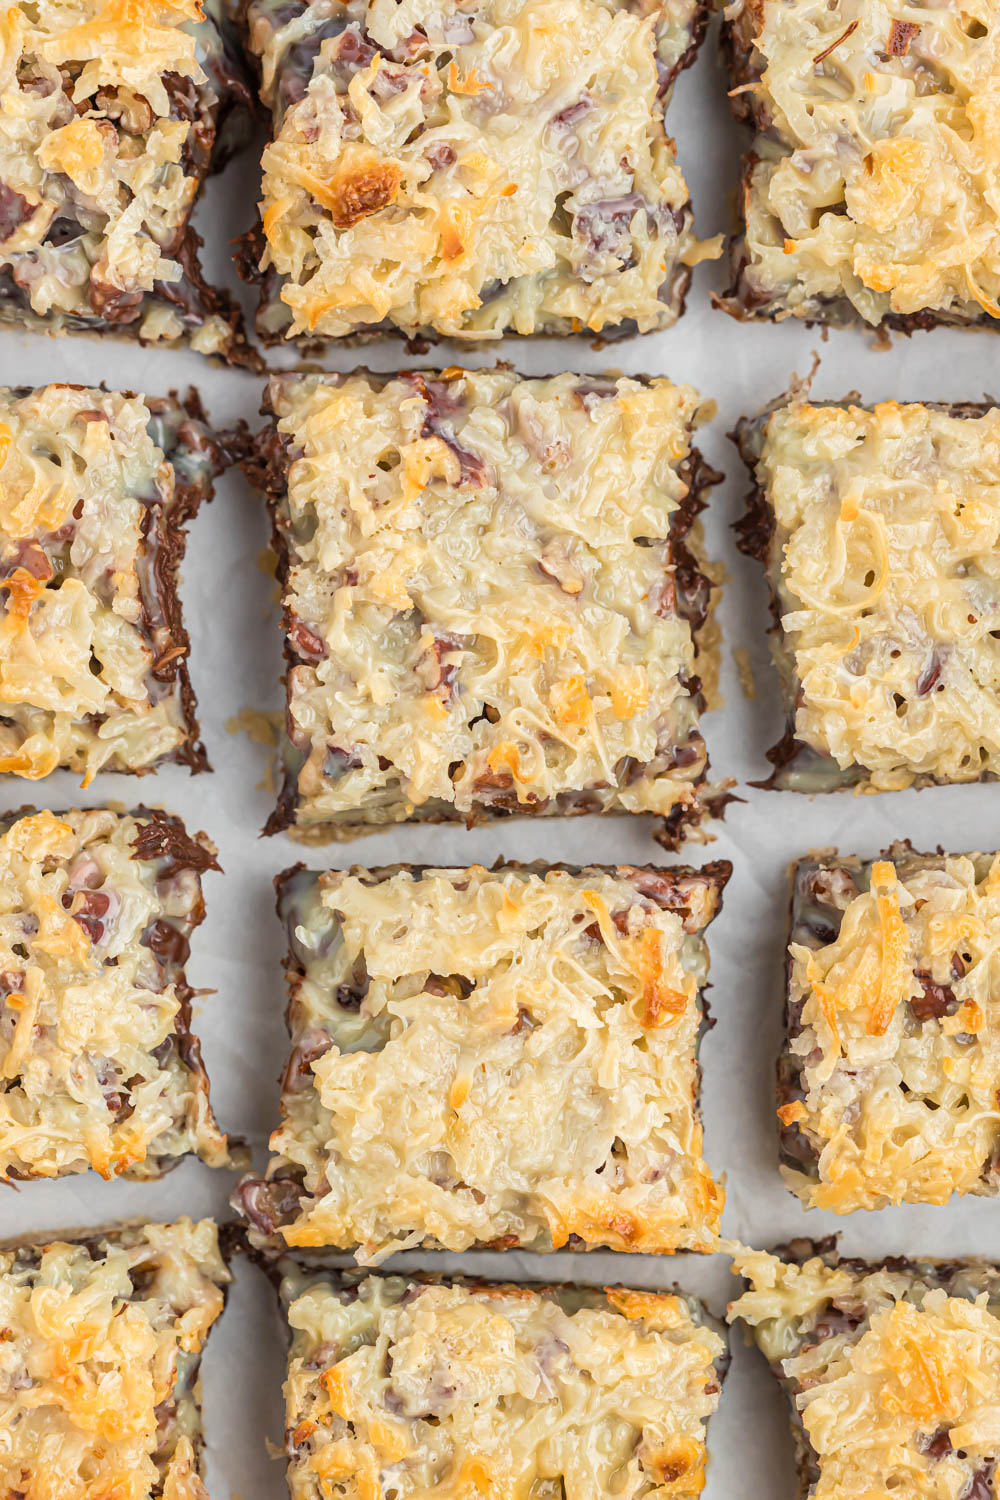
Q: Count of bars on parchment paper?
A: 12